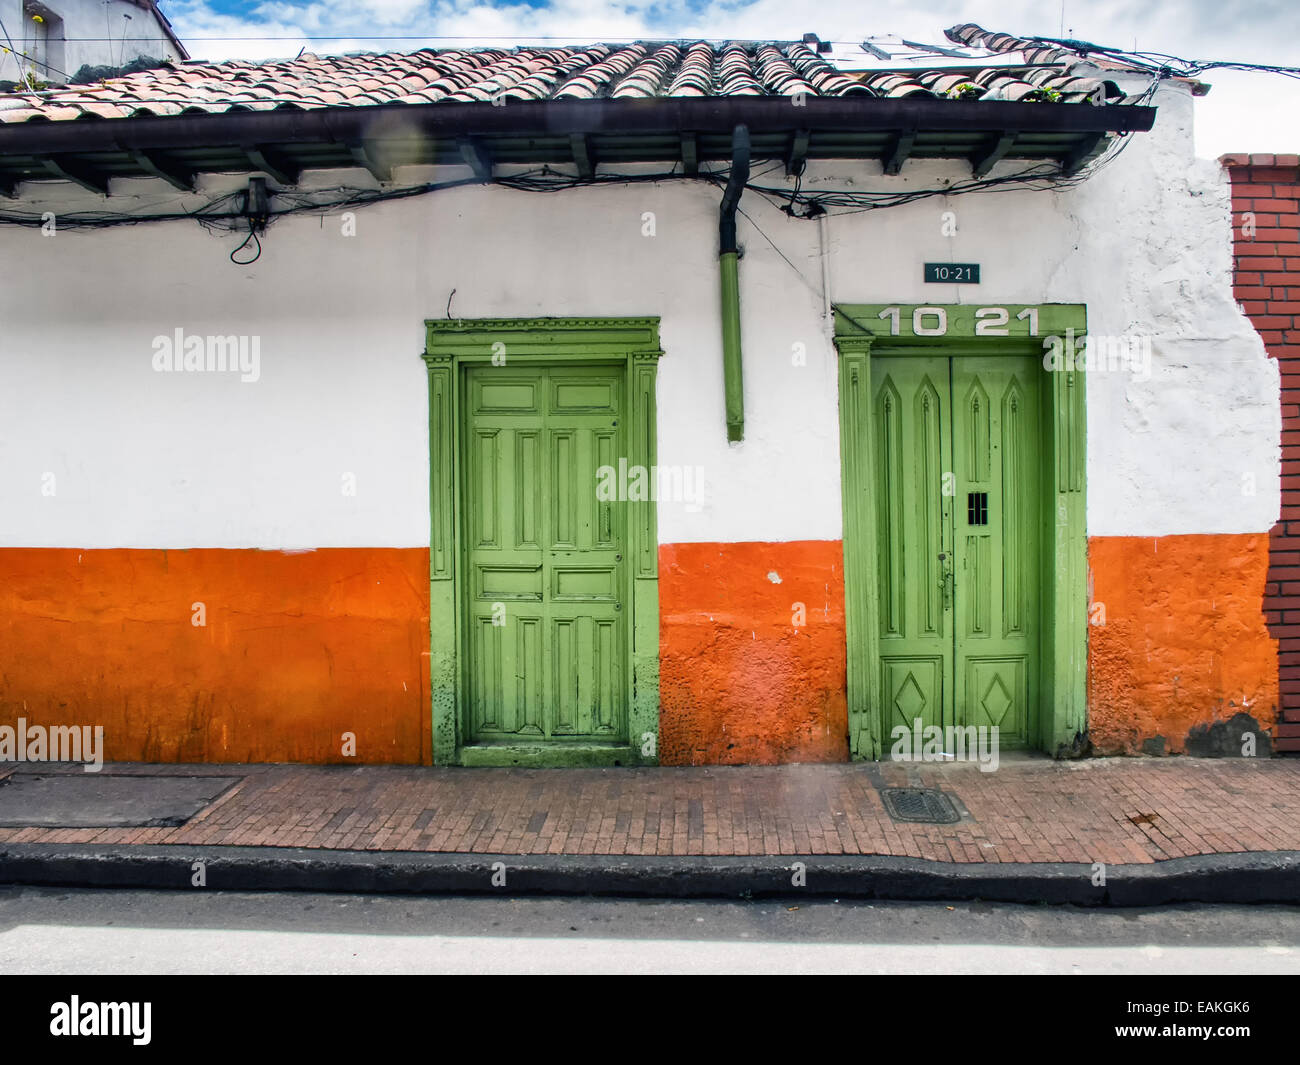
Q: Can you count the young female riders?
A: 0